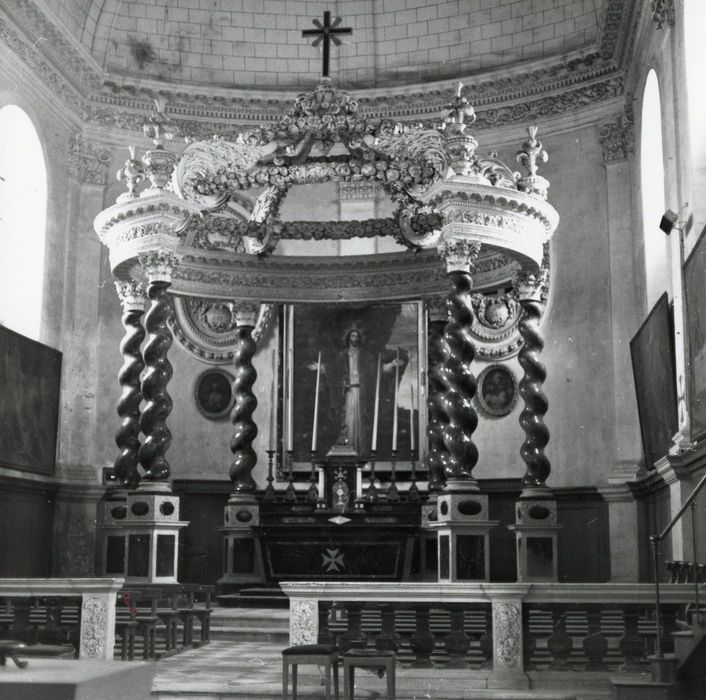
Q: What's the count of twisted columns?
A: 6